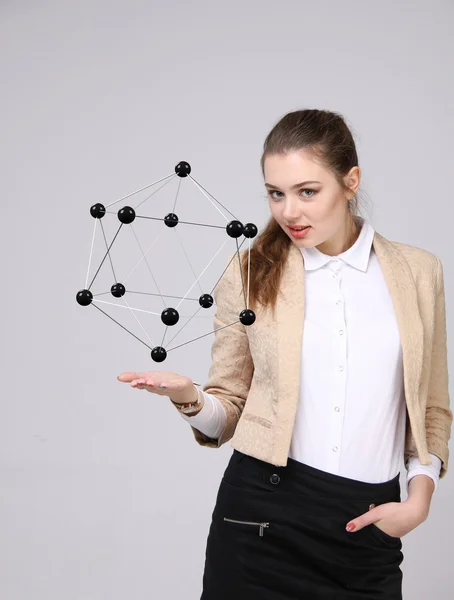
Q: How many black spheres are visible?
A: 12